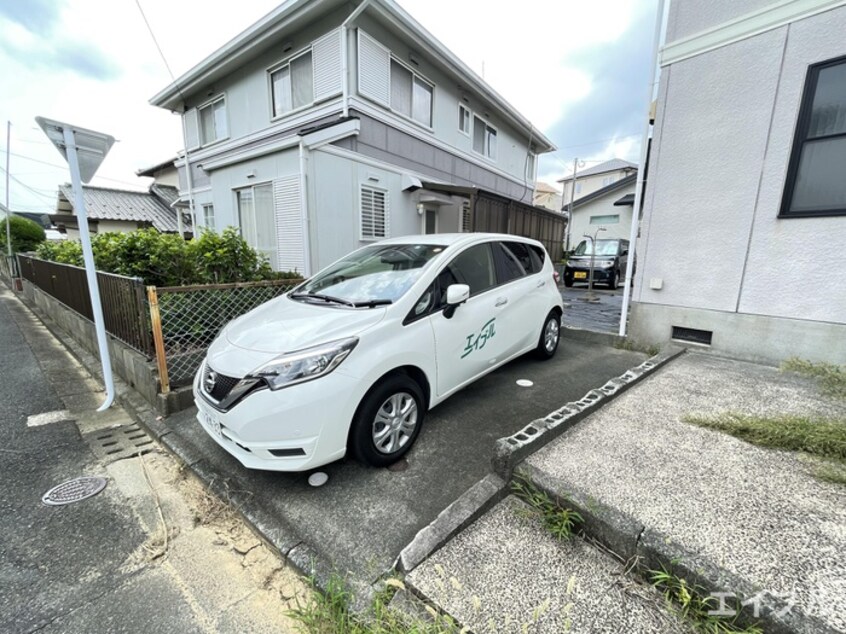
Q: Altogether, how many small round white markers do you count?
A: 2